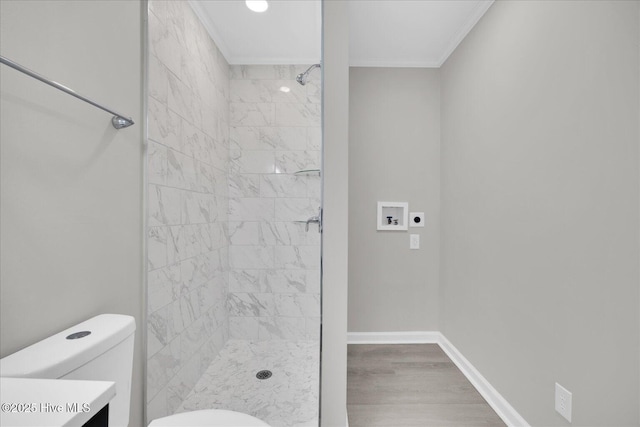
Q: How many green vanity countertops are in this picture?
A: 0